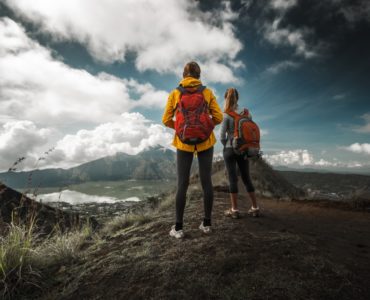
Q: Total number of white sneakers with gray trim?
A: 2